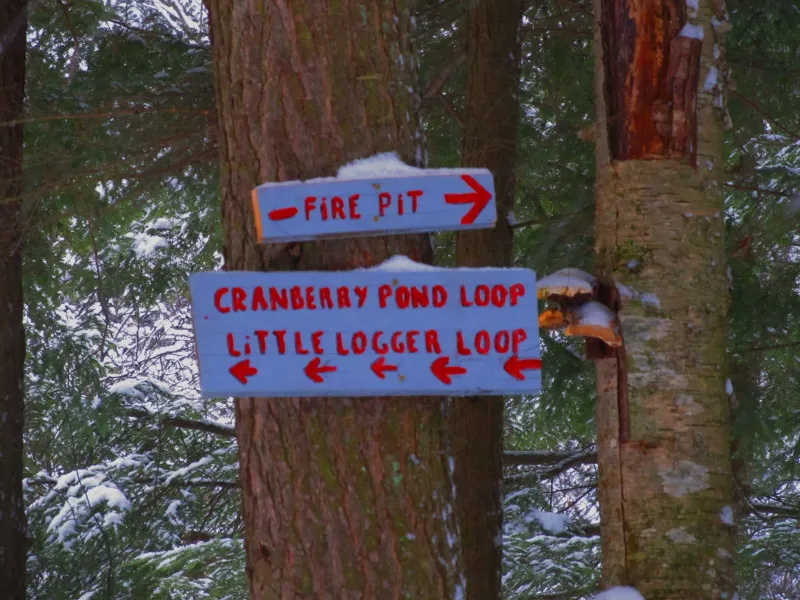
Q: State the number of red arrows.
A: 6